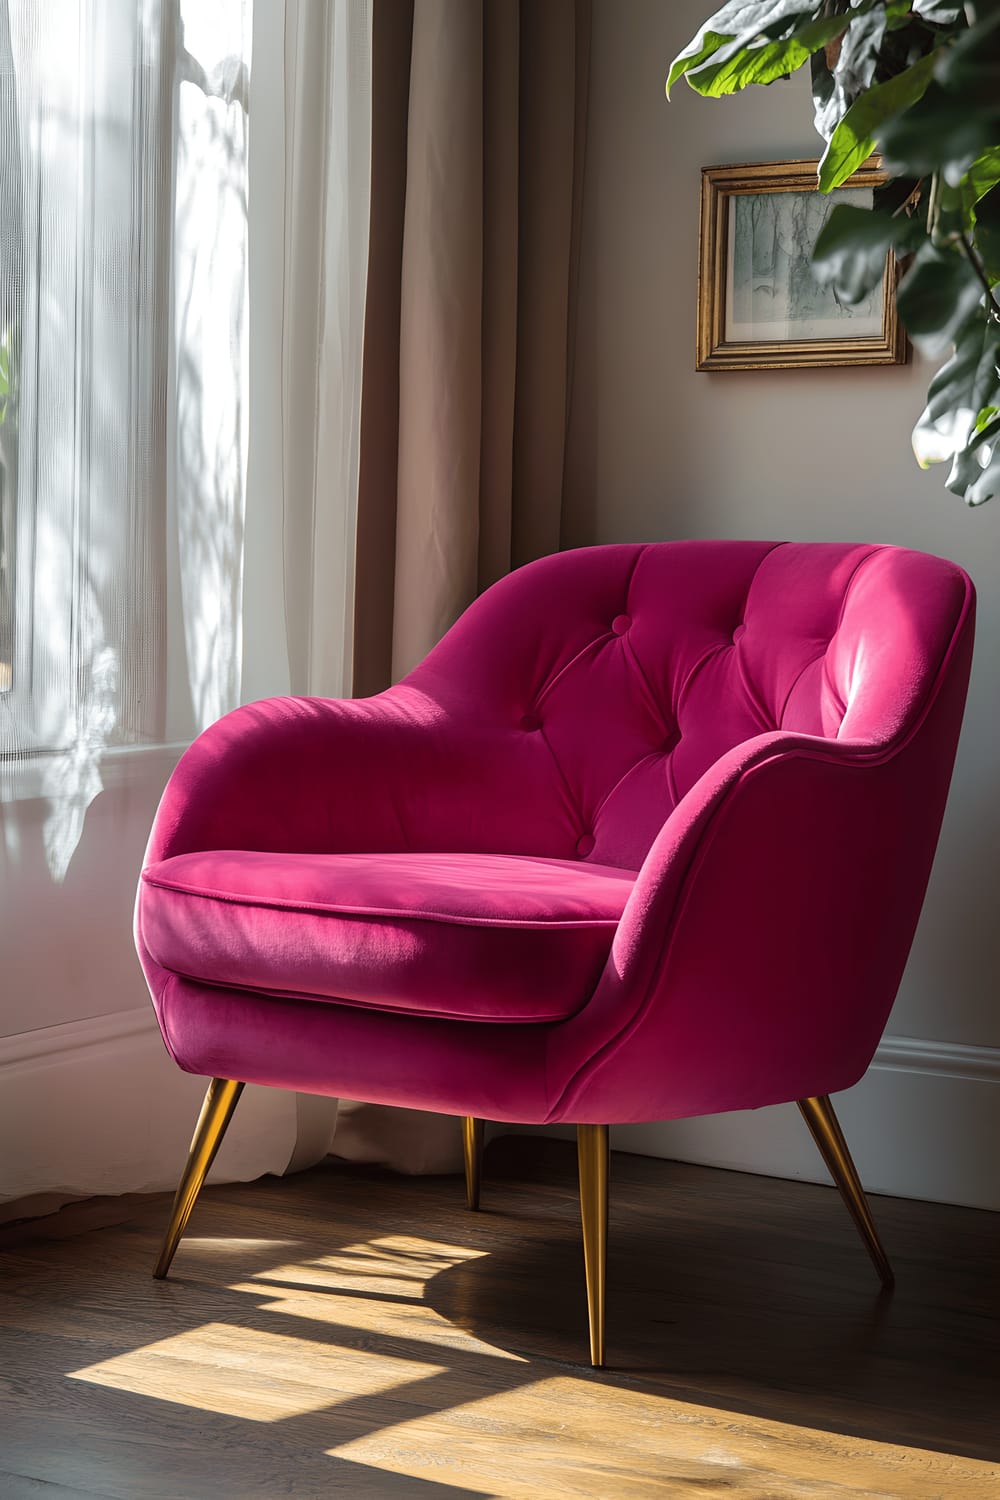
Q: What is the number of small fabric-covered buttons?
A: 5